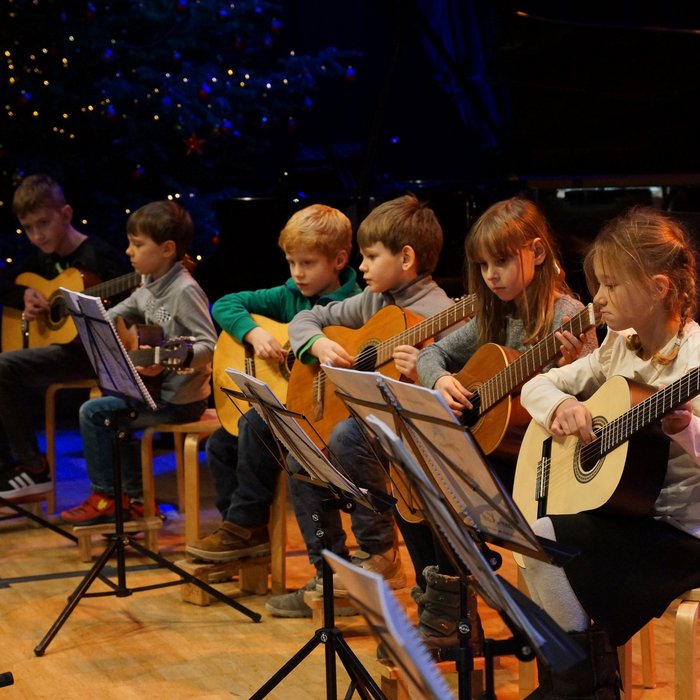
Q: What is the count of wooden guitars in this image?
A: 6